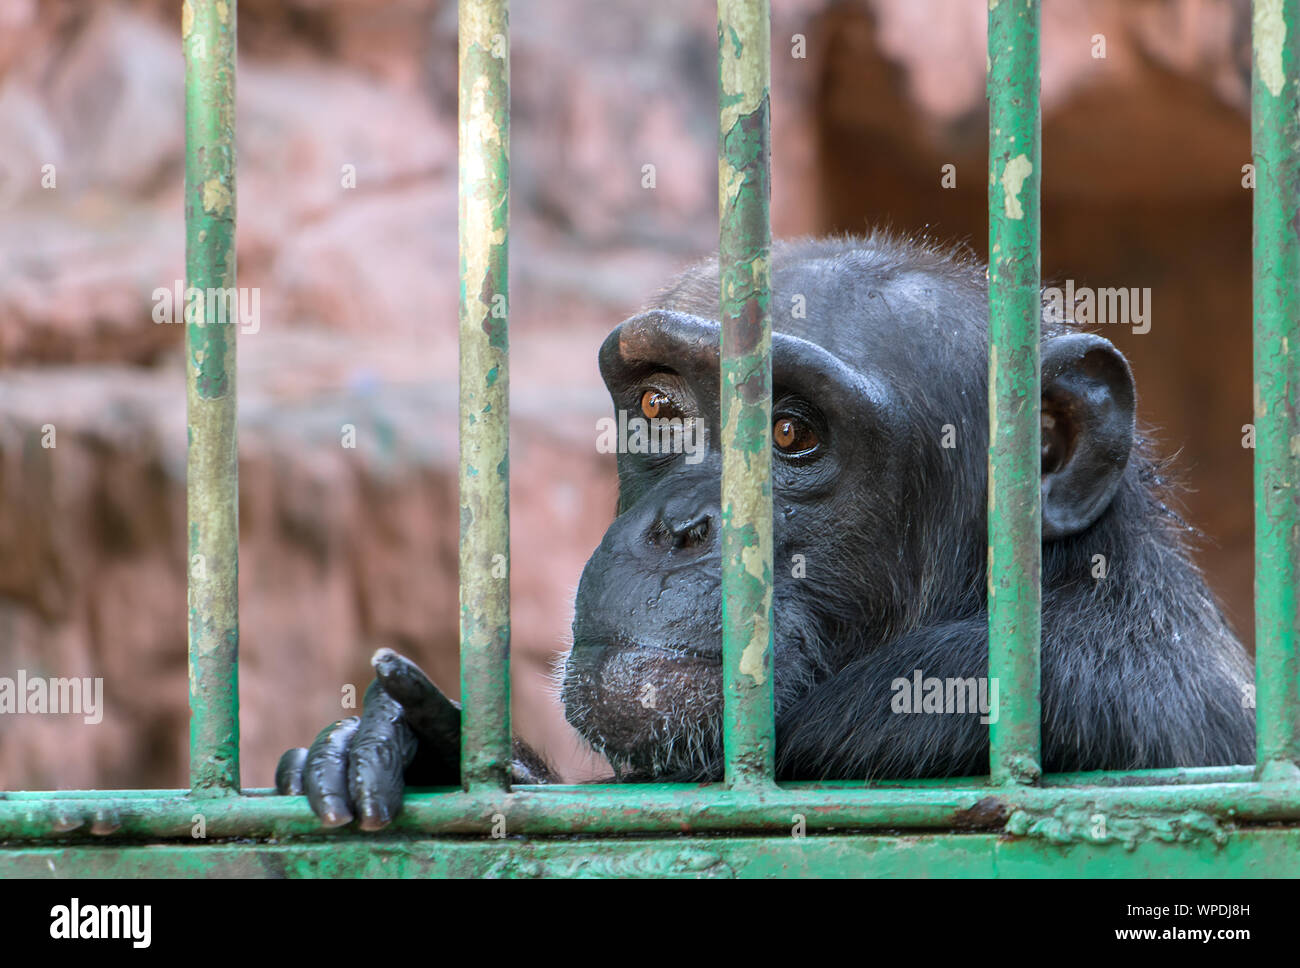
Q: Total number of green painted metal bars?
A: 5